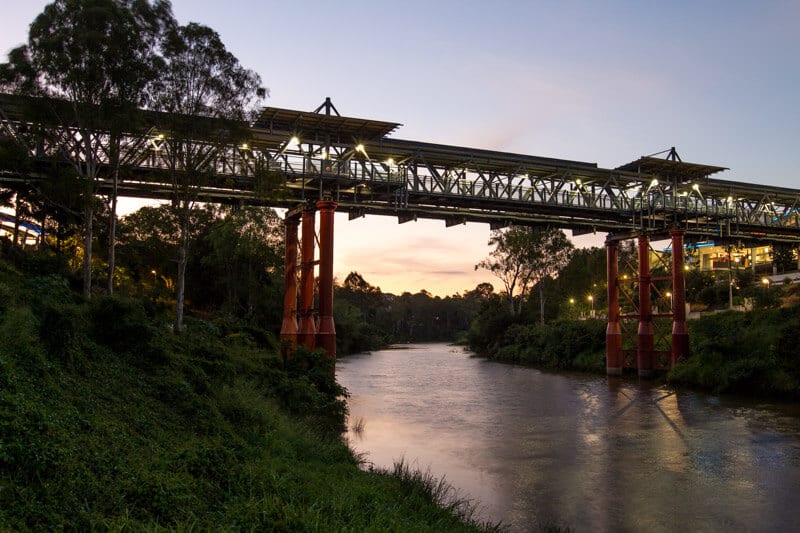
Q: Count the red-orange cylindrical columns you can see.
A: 6